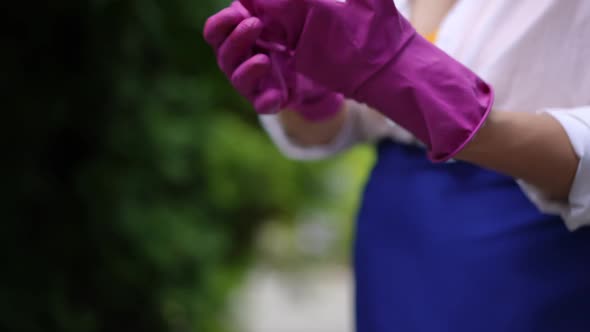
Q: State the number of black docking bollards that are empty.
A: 0